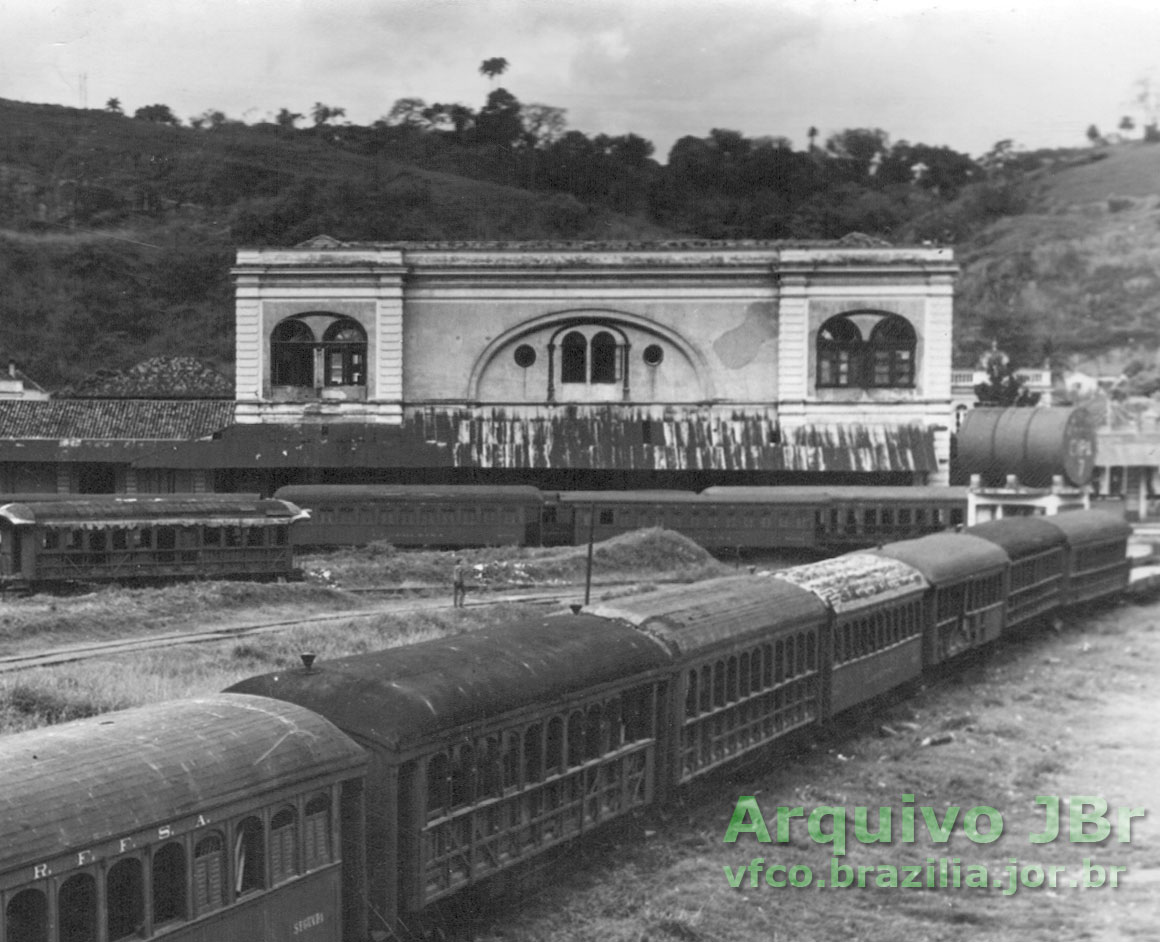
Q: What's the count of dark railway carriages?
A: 11